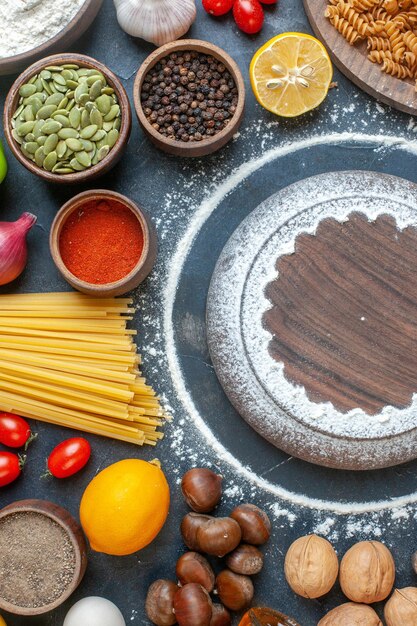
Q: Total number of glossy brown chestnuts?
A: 10